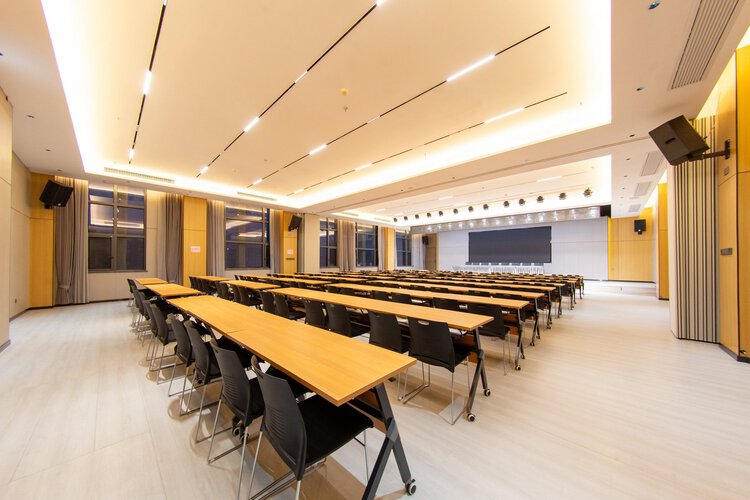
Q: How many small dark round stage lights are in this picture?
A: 13